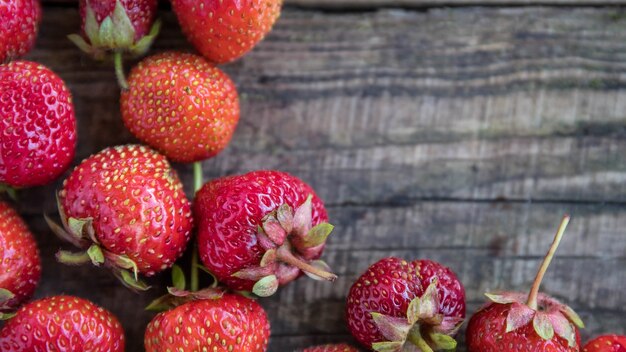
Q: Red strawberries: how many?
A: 14